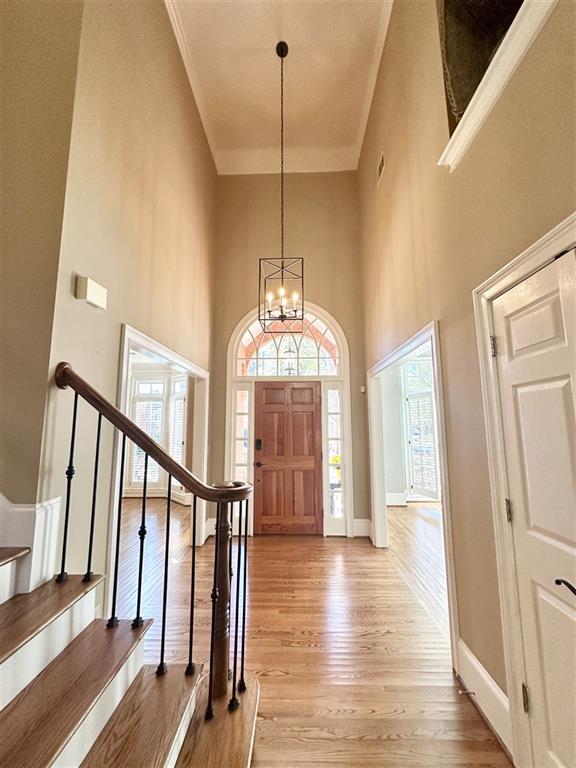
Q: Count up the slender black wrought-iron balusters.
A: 10